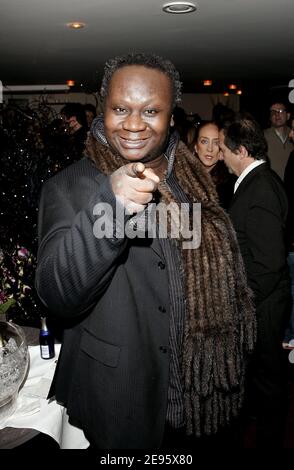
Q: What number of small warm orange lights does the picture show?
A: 6